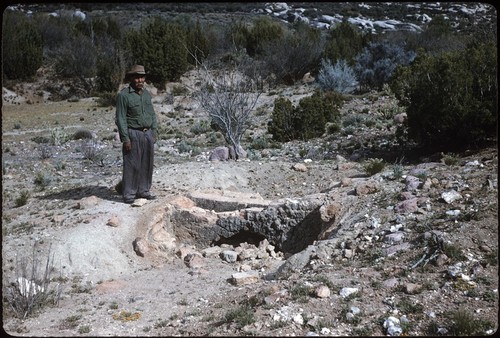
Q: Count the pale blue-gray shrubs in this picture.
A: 2